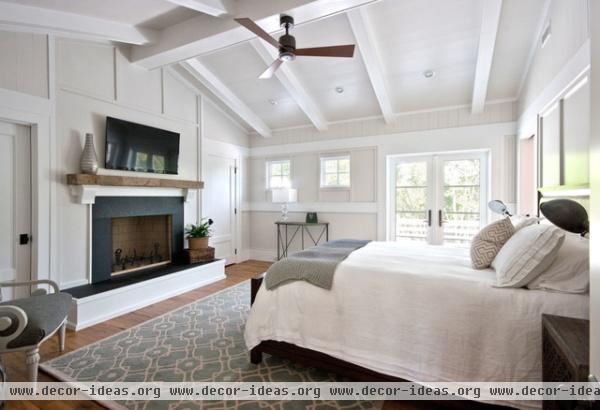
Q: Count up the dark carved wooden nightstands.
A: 1